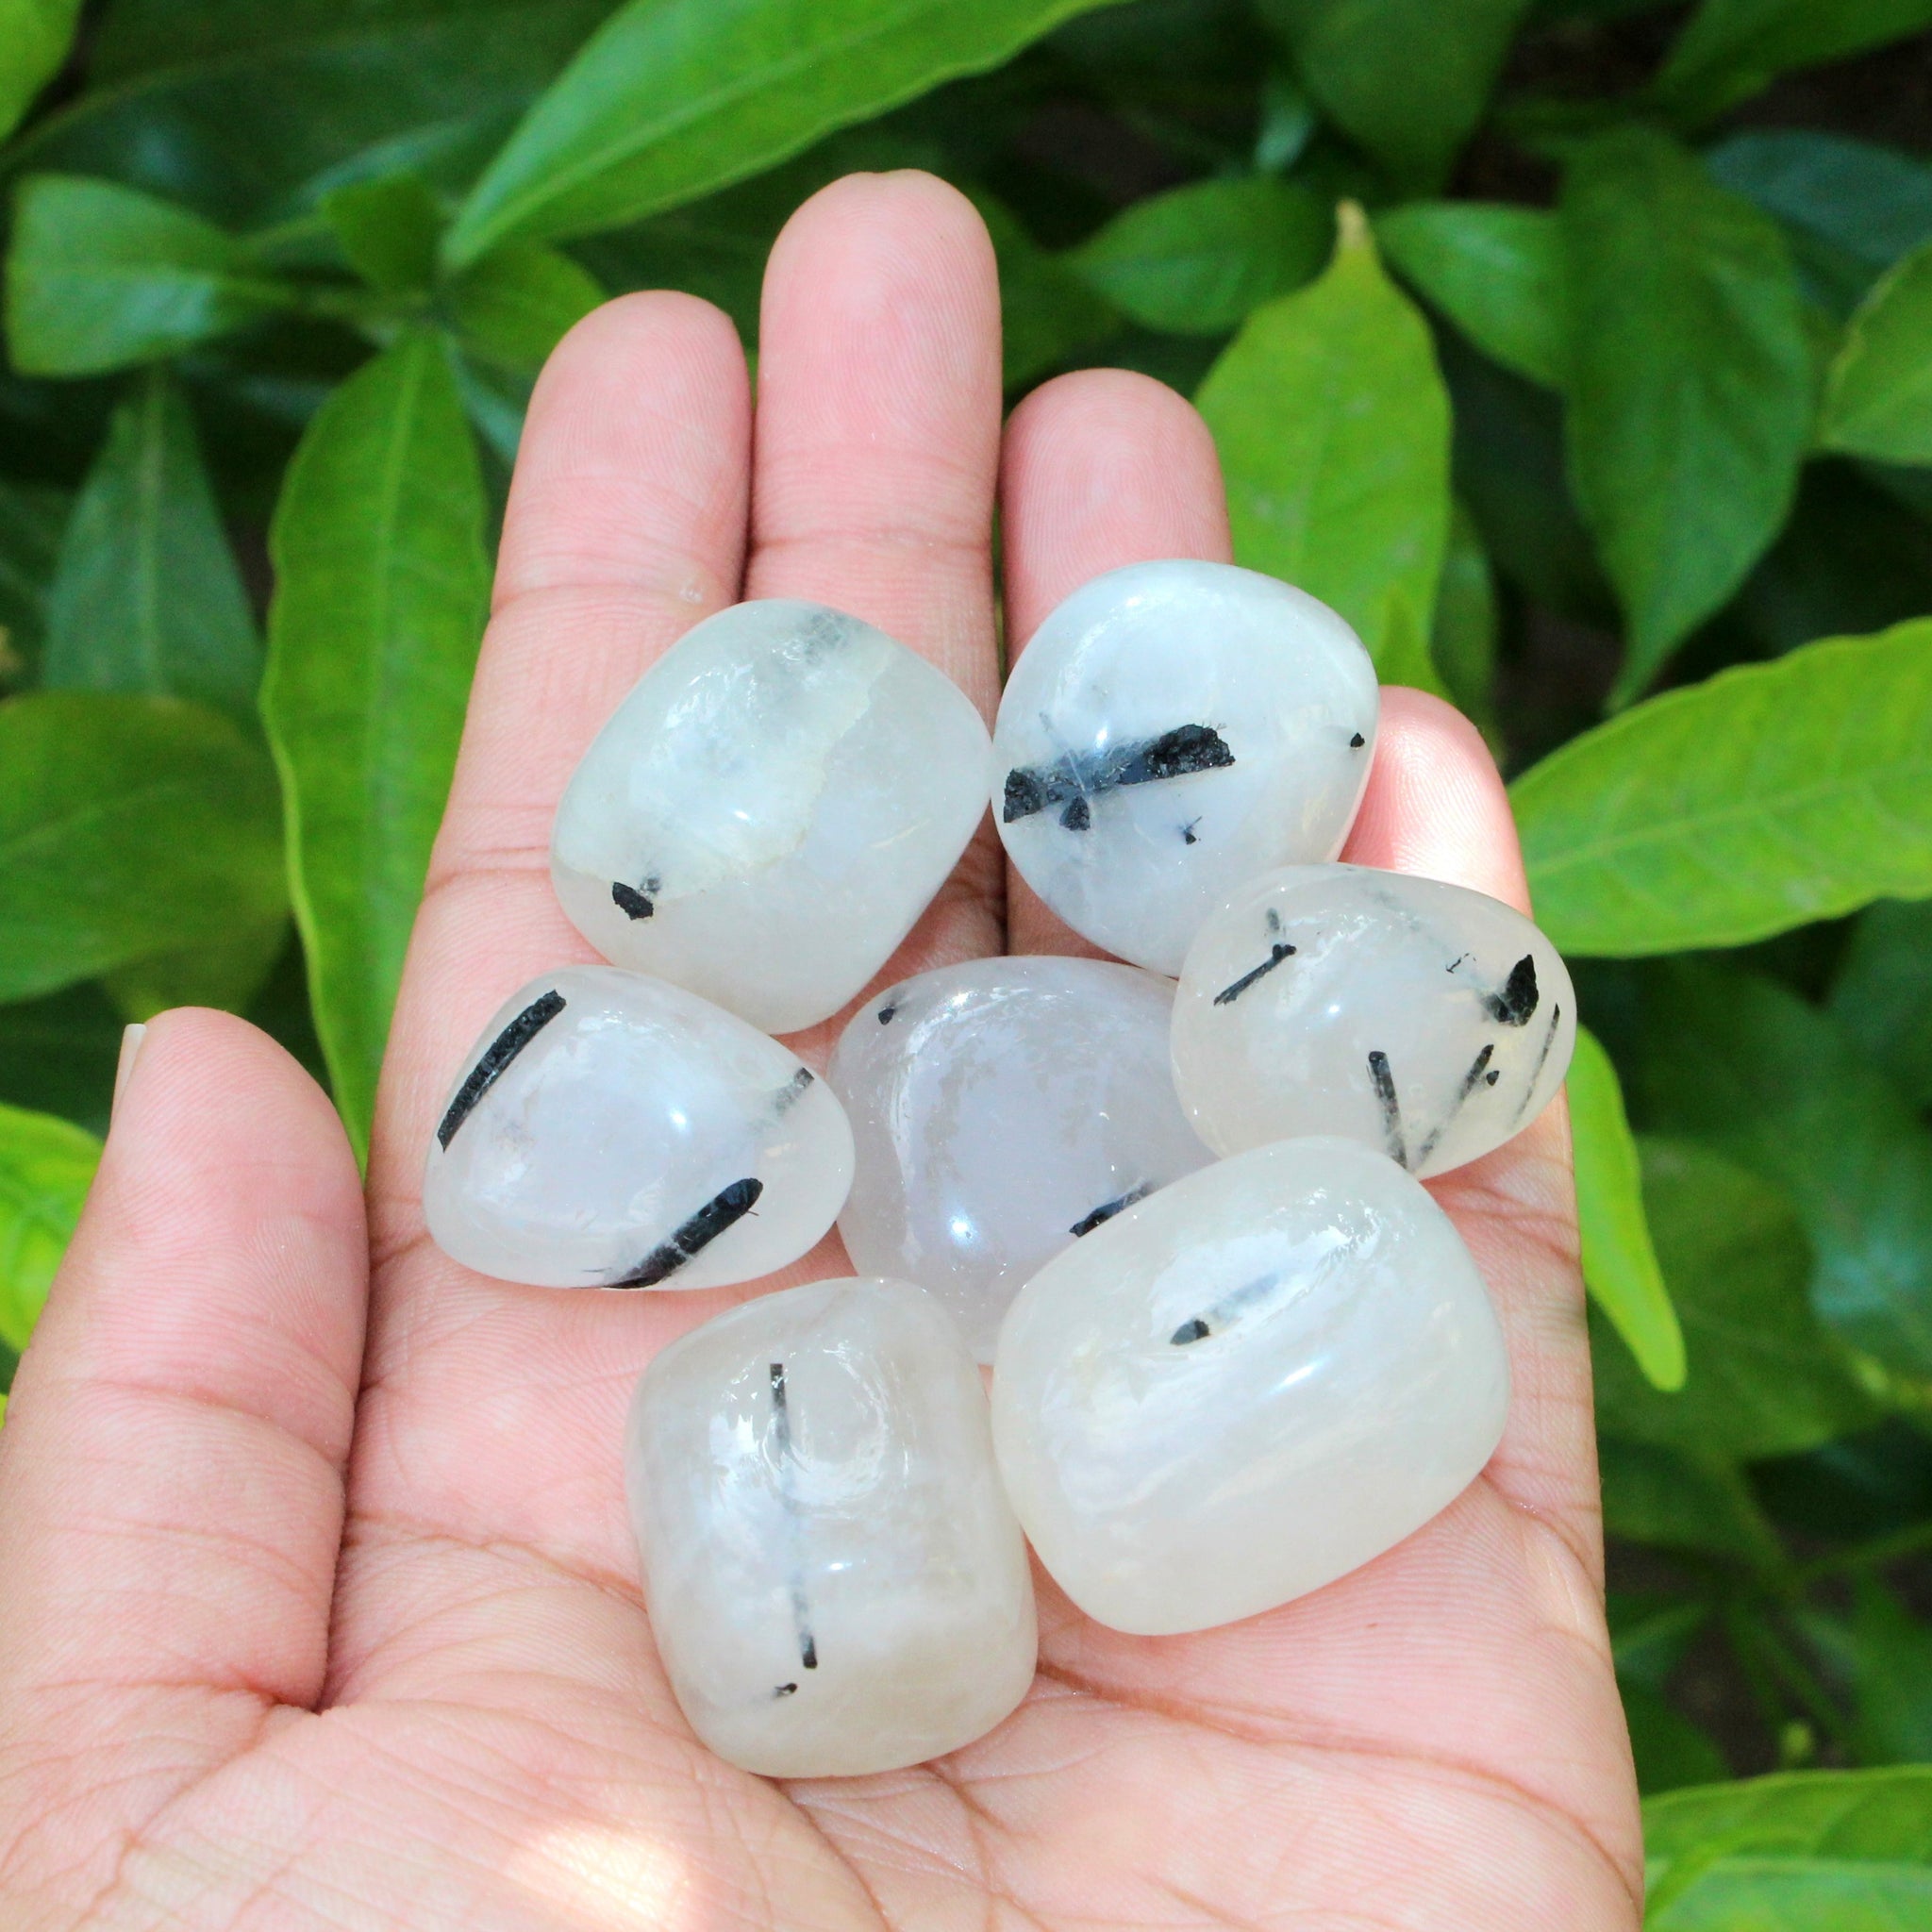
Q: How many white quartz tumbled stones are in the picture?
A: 7